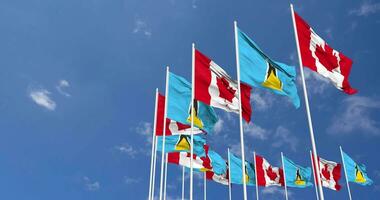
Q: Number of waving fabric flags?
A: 14